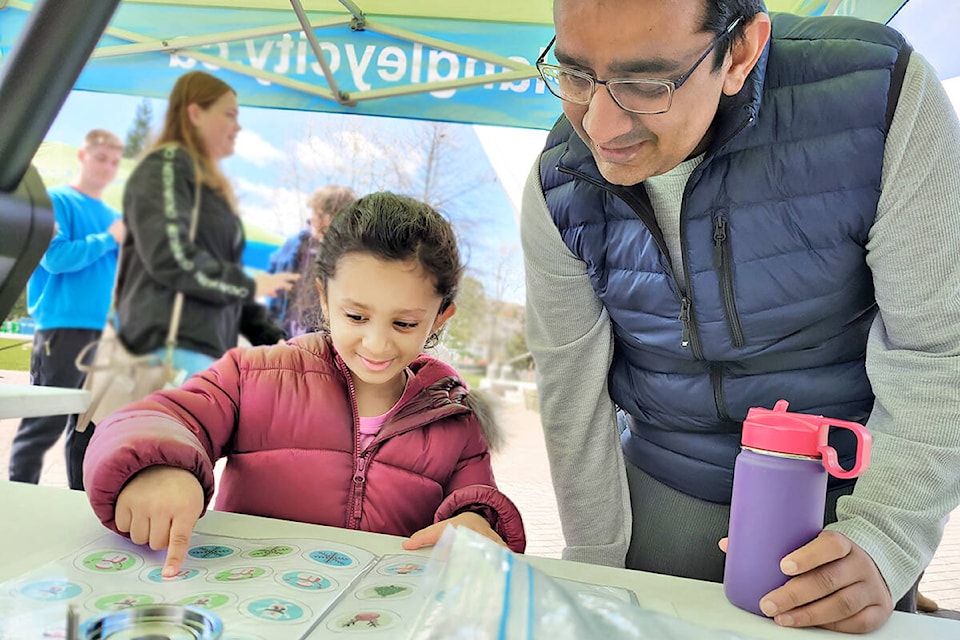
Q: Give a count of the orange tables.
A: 0